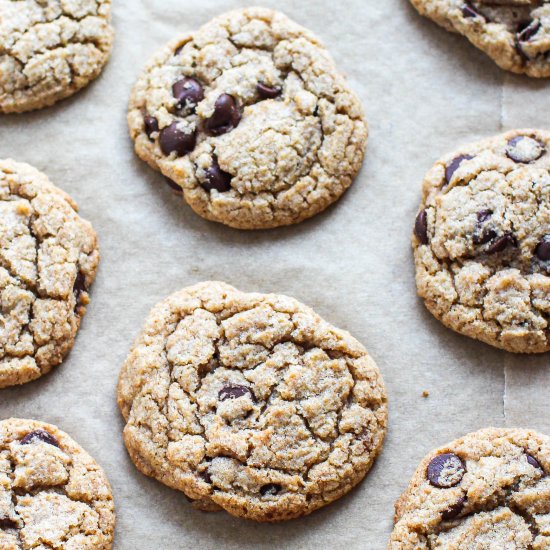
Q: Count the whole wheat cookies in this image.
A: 8